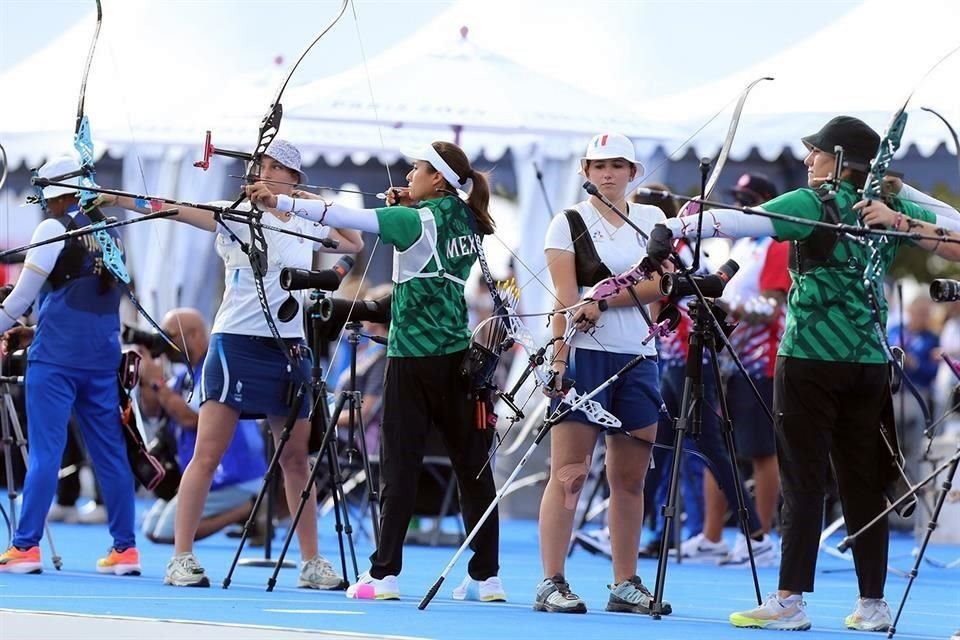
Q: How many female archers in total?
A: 5